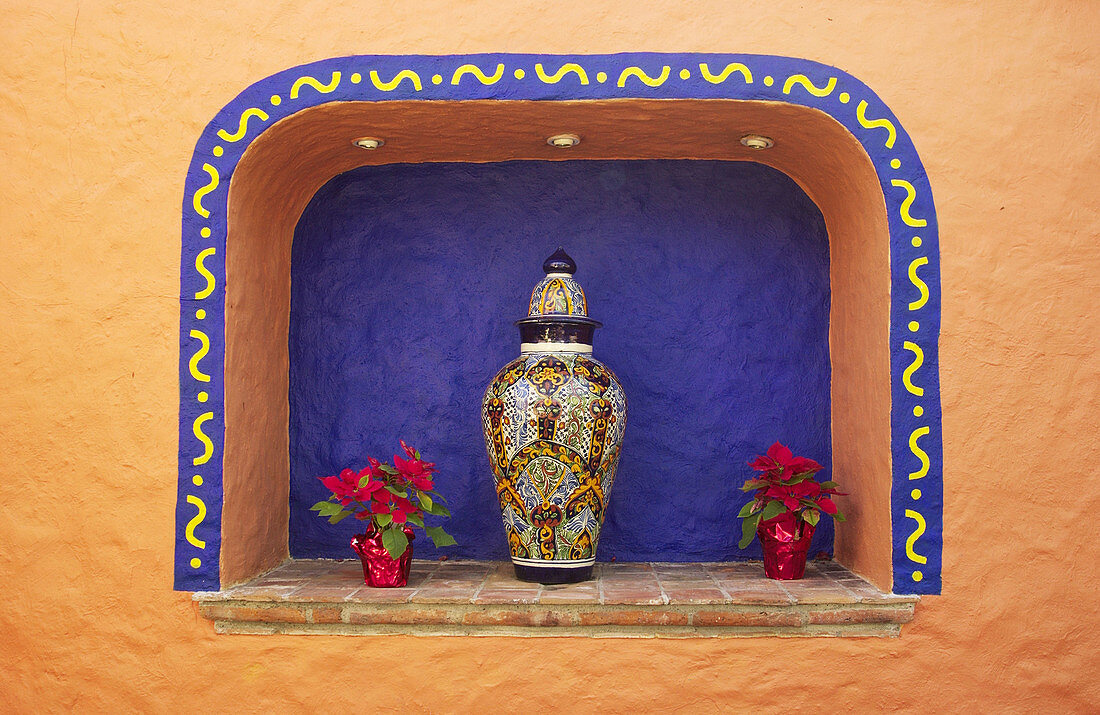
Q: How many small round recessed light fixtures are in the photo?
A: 3